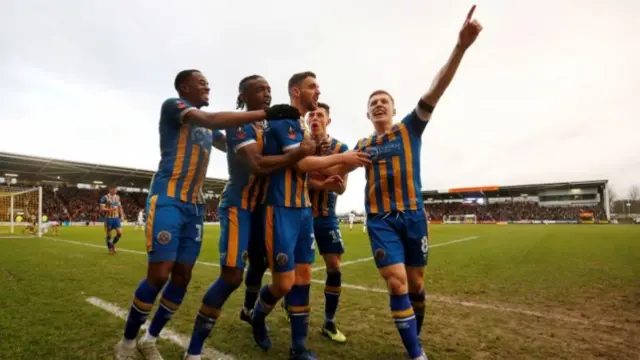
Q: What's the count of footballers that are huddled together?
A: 5